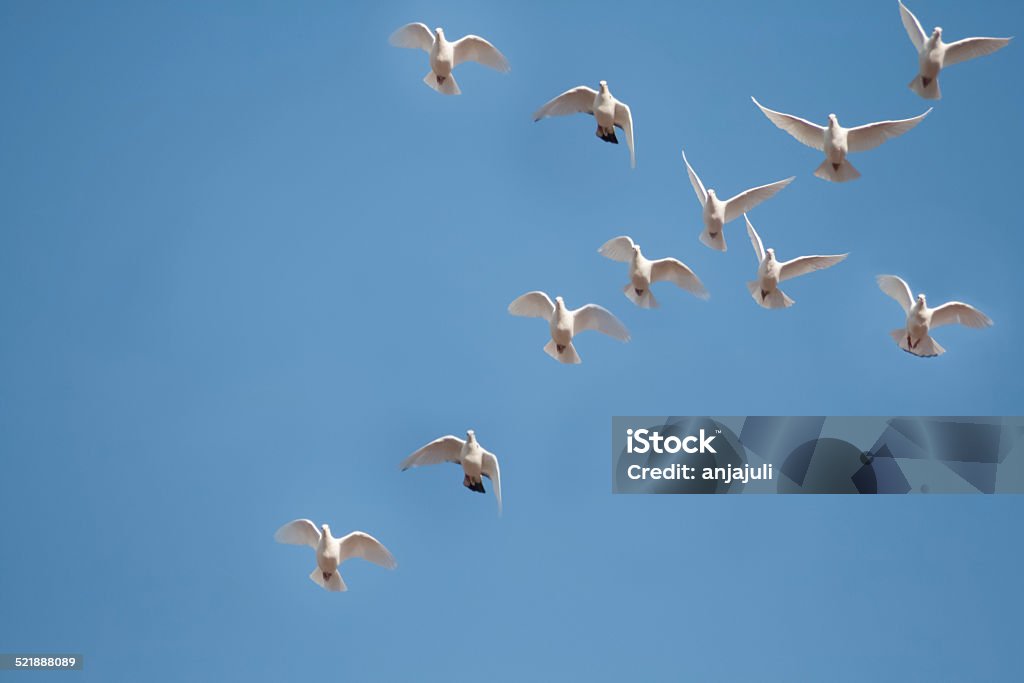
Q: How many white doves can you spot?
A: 11